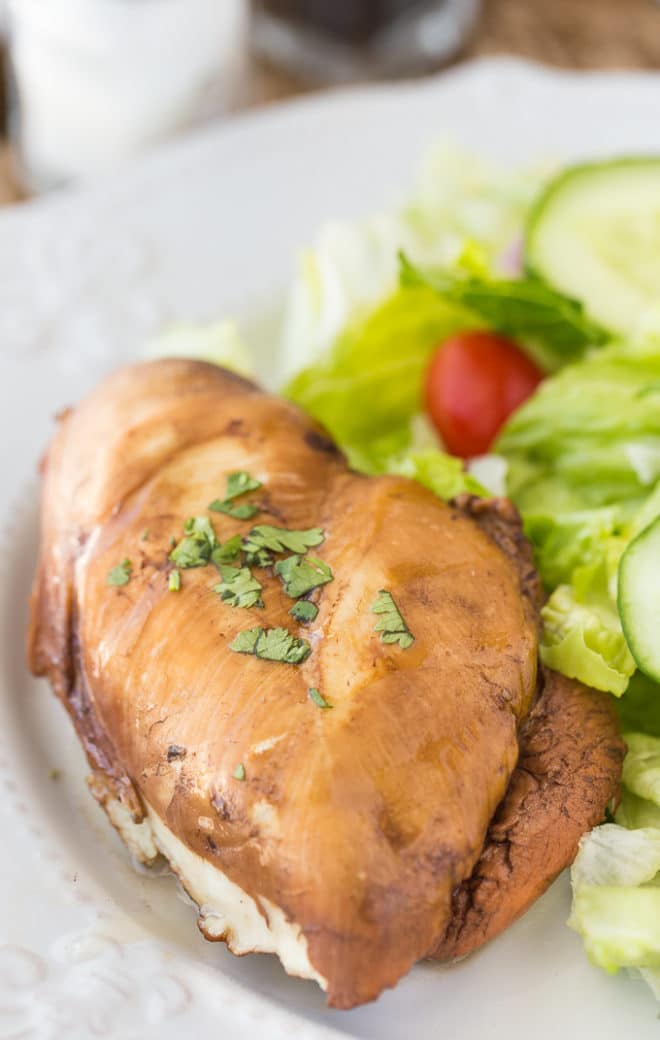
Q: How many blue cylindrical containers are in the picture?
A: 0